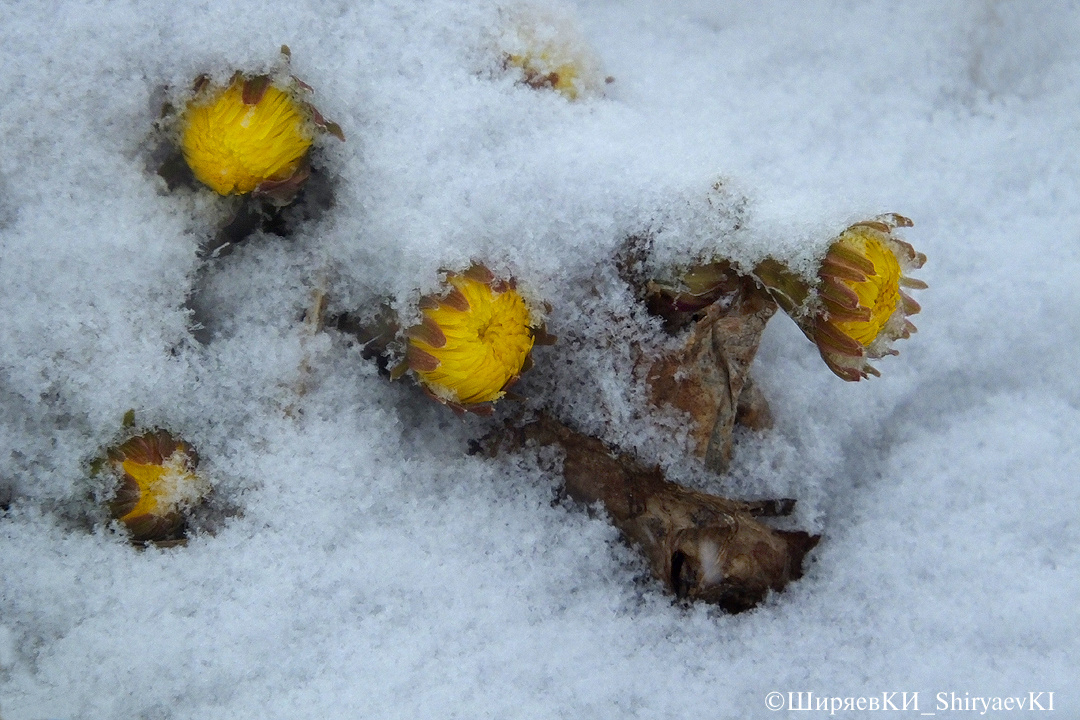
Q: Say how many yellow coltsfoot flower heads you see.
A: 5